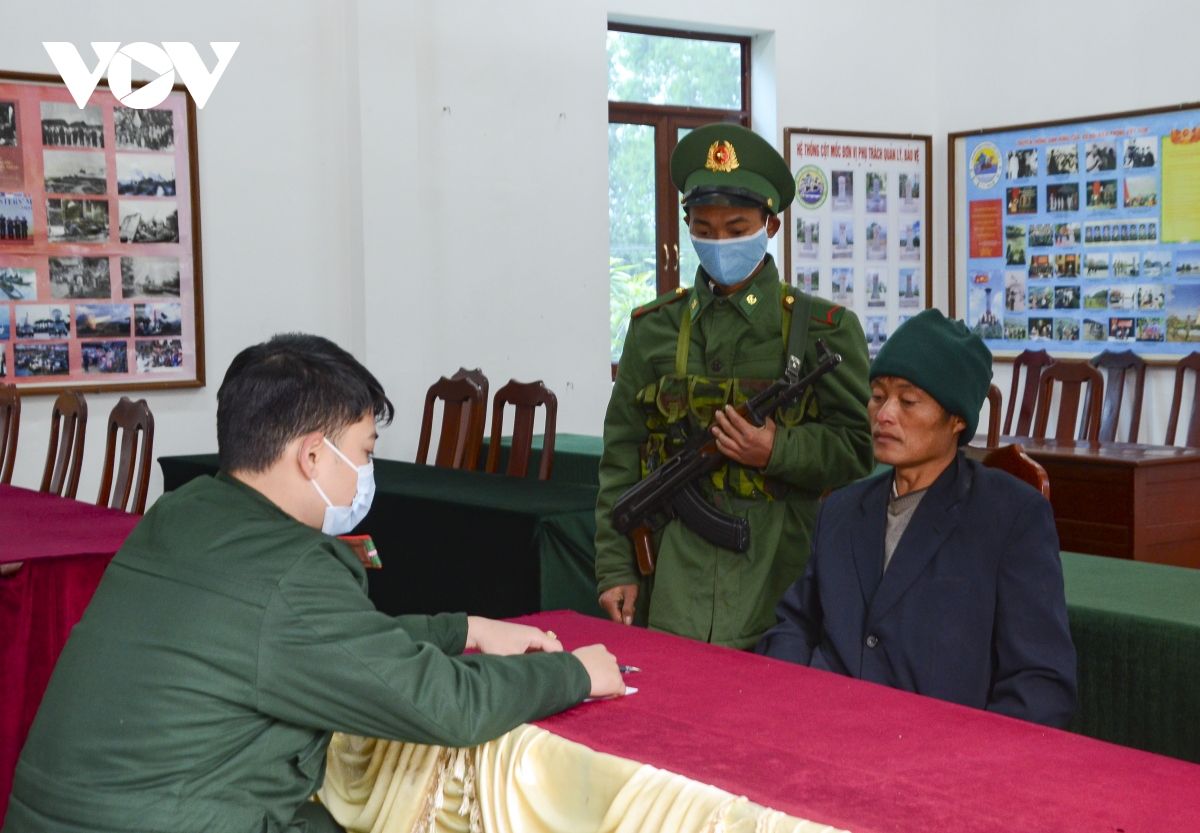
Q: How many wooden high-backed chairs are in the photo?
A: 12